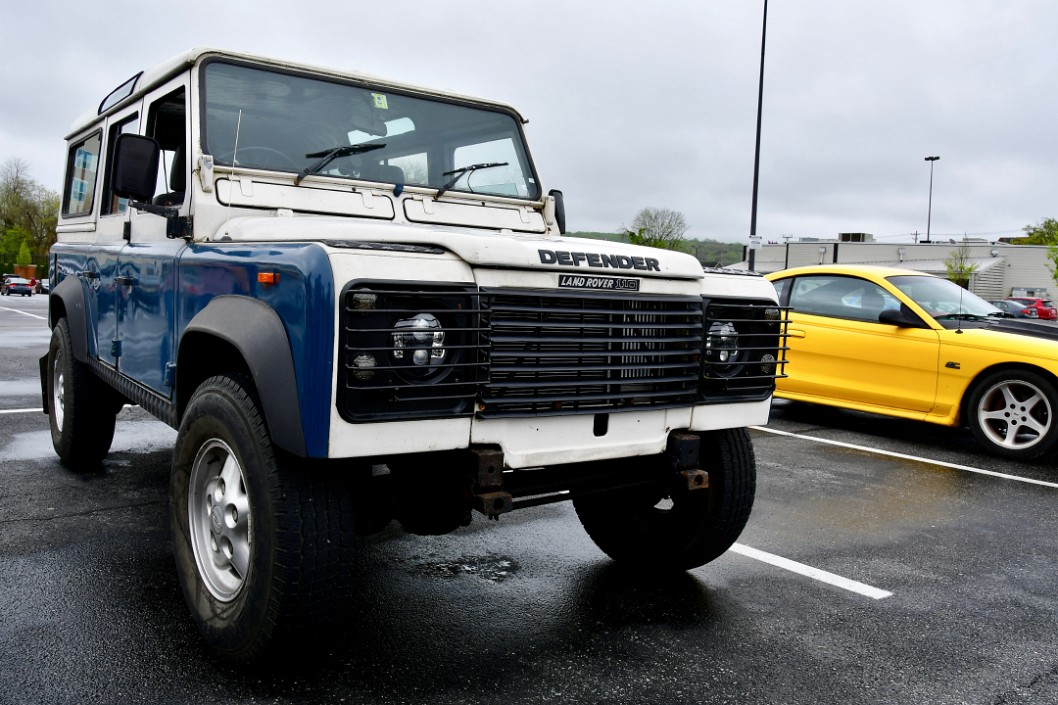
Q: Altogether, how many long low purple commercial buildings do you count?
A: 0